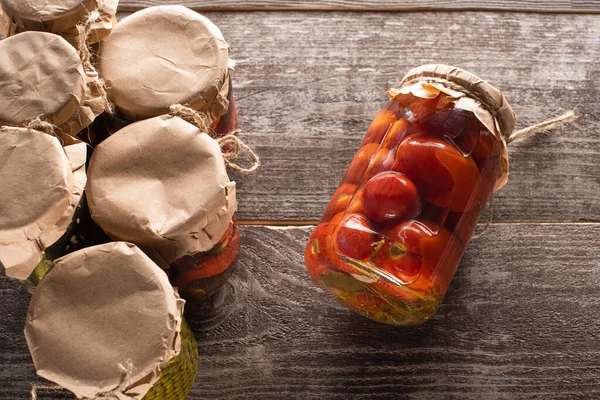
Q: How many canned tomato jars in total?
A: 1